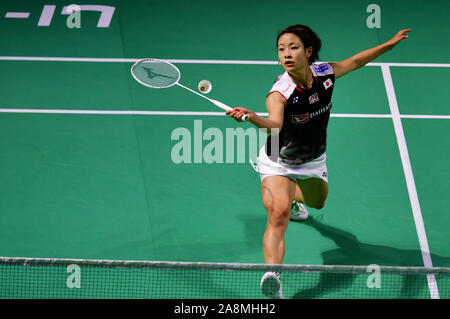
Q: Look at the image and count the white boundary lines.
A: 3